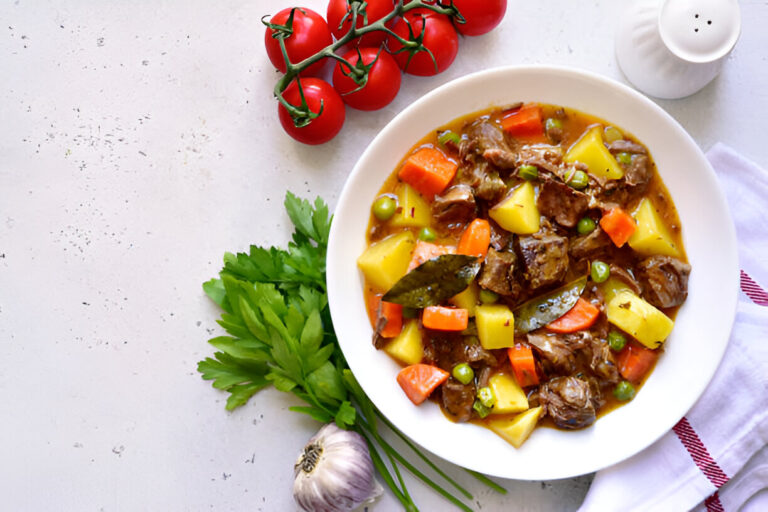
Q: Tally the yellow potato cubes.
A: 11